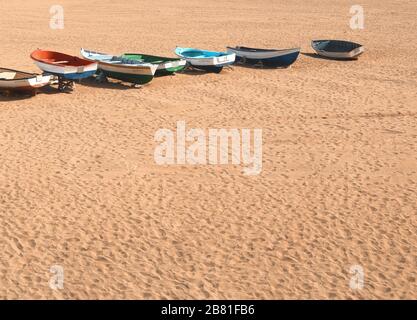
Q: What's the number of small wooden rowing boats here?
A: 7